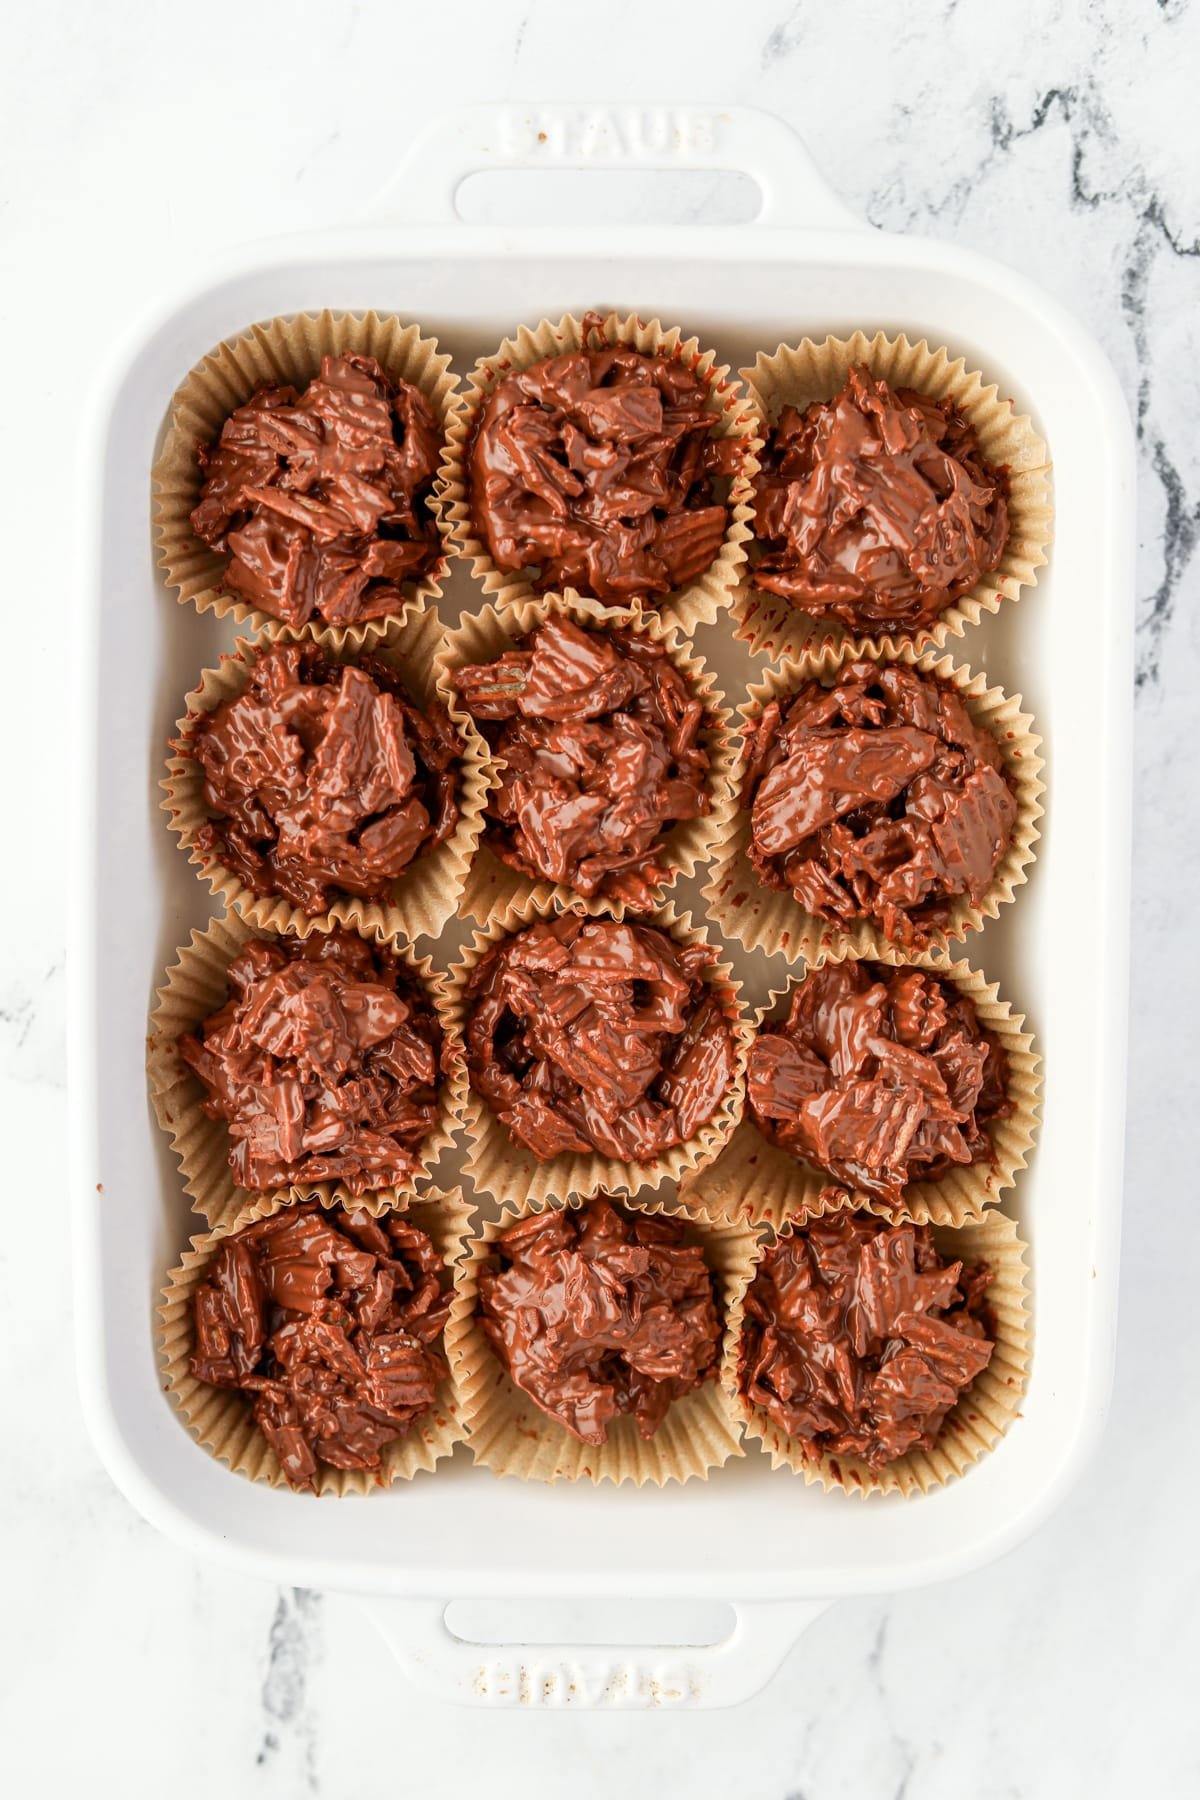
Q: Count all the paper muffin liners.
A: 12